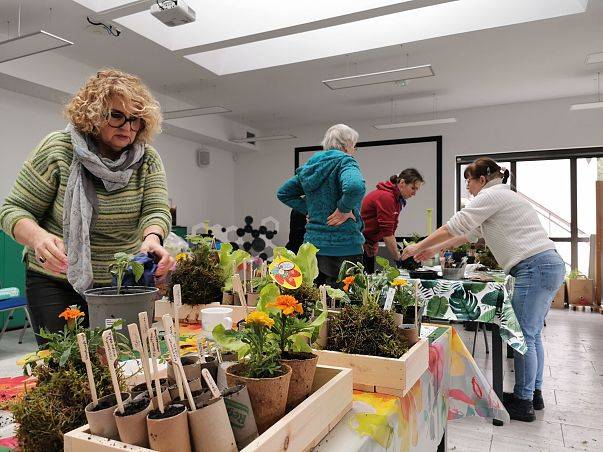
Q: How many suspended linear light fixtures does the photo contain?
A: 7